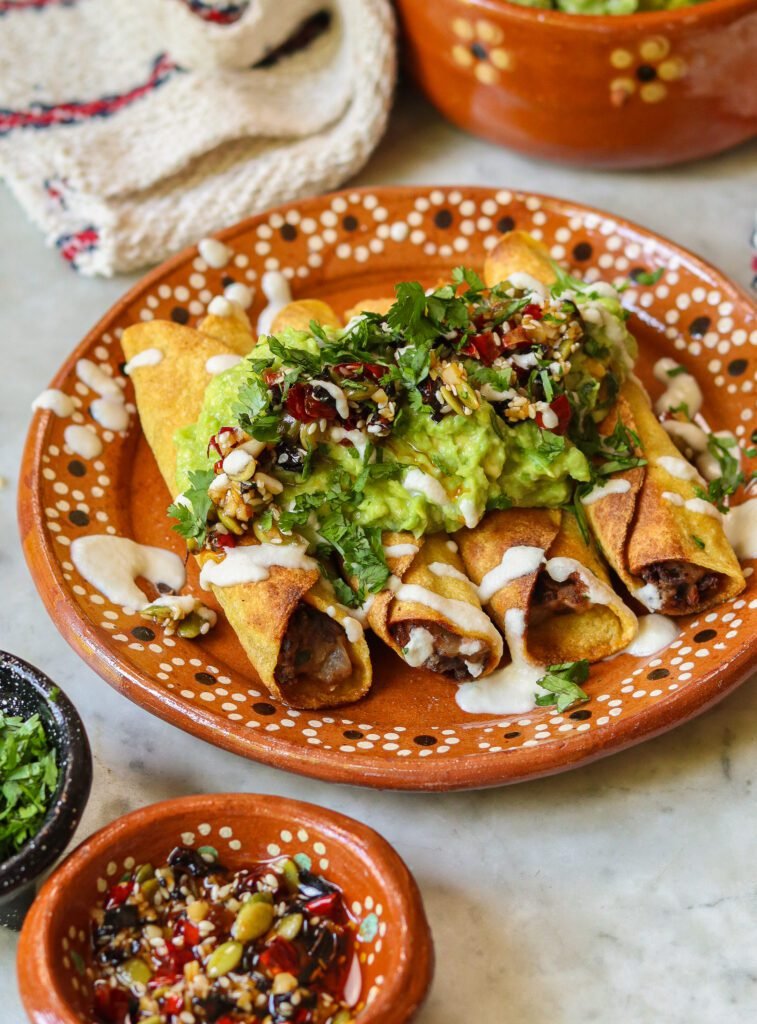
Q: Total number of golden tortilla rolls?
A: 4